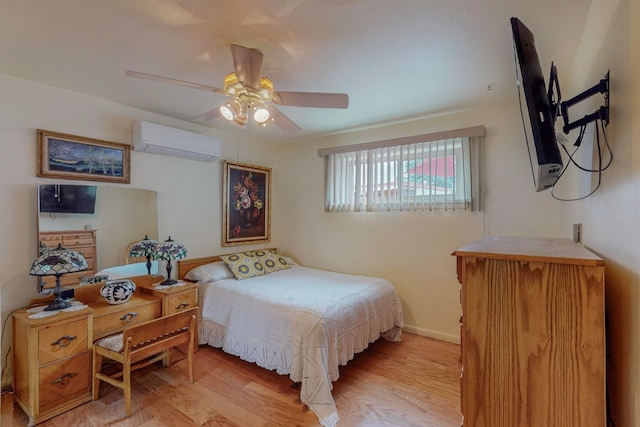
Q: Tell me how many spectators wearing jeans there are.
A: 0